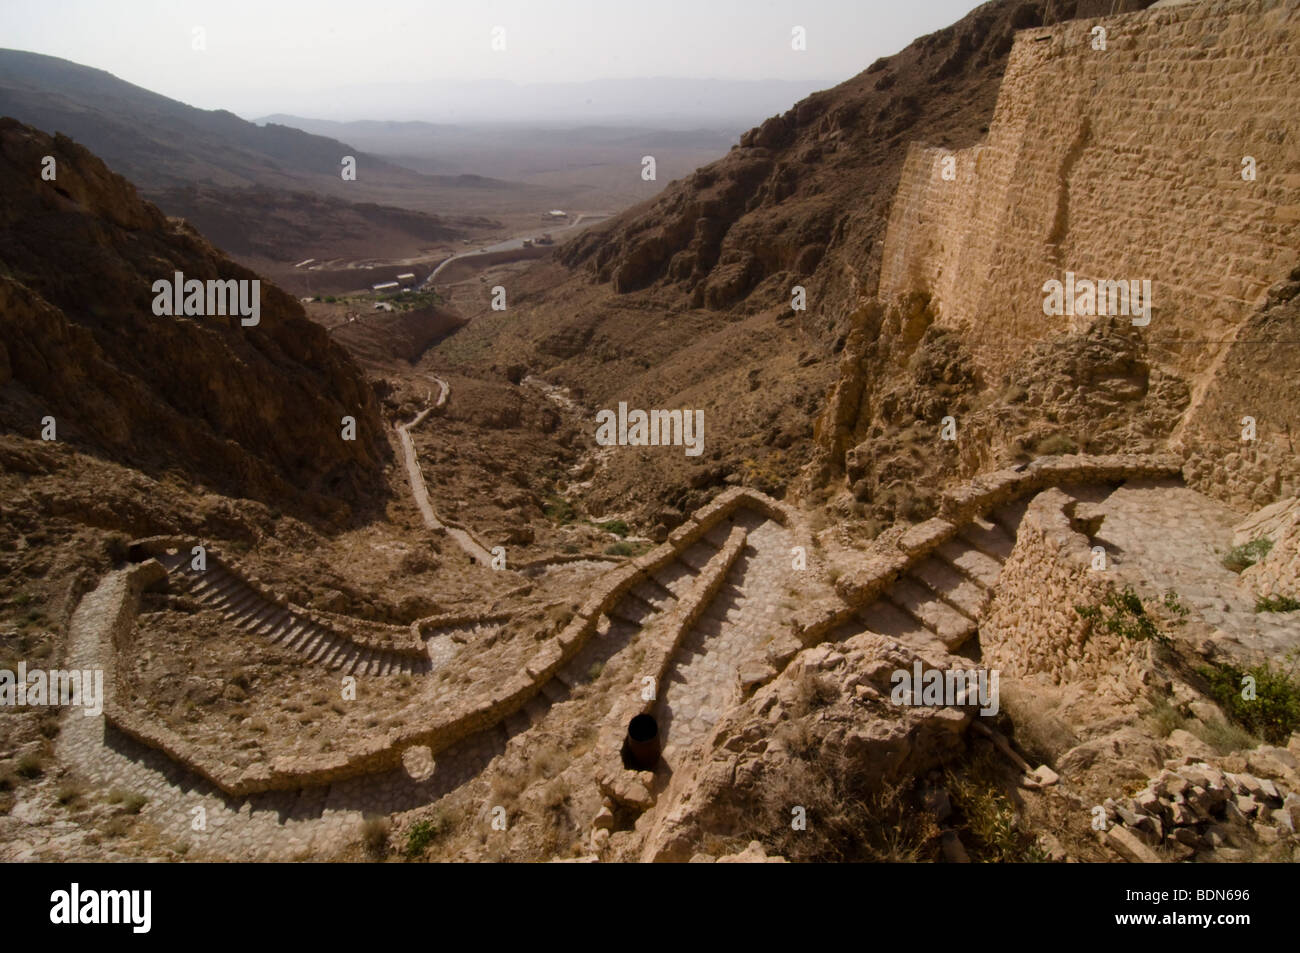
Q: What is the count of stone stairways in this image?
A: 3